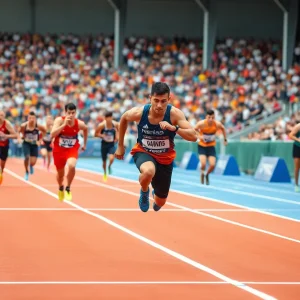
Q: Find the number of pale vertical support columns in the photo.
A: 3